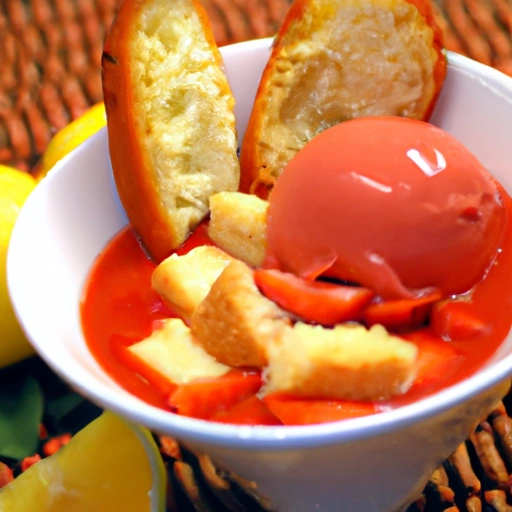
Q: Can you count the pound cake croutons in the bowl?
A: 5